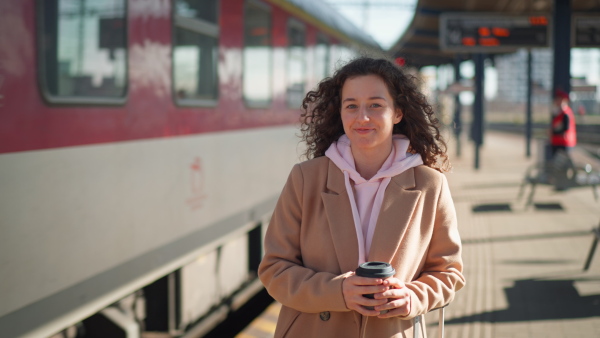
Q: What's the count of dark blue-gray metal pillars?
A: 4